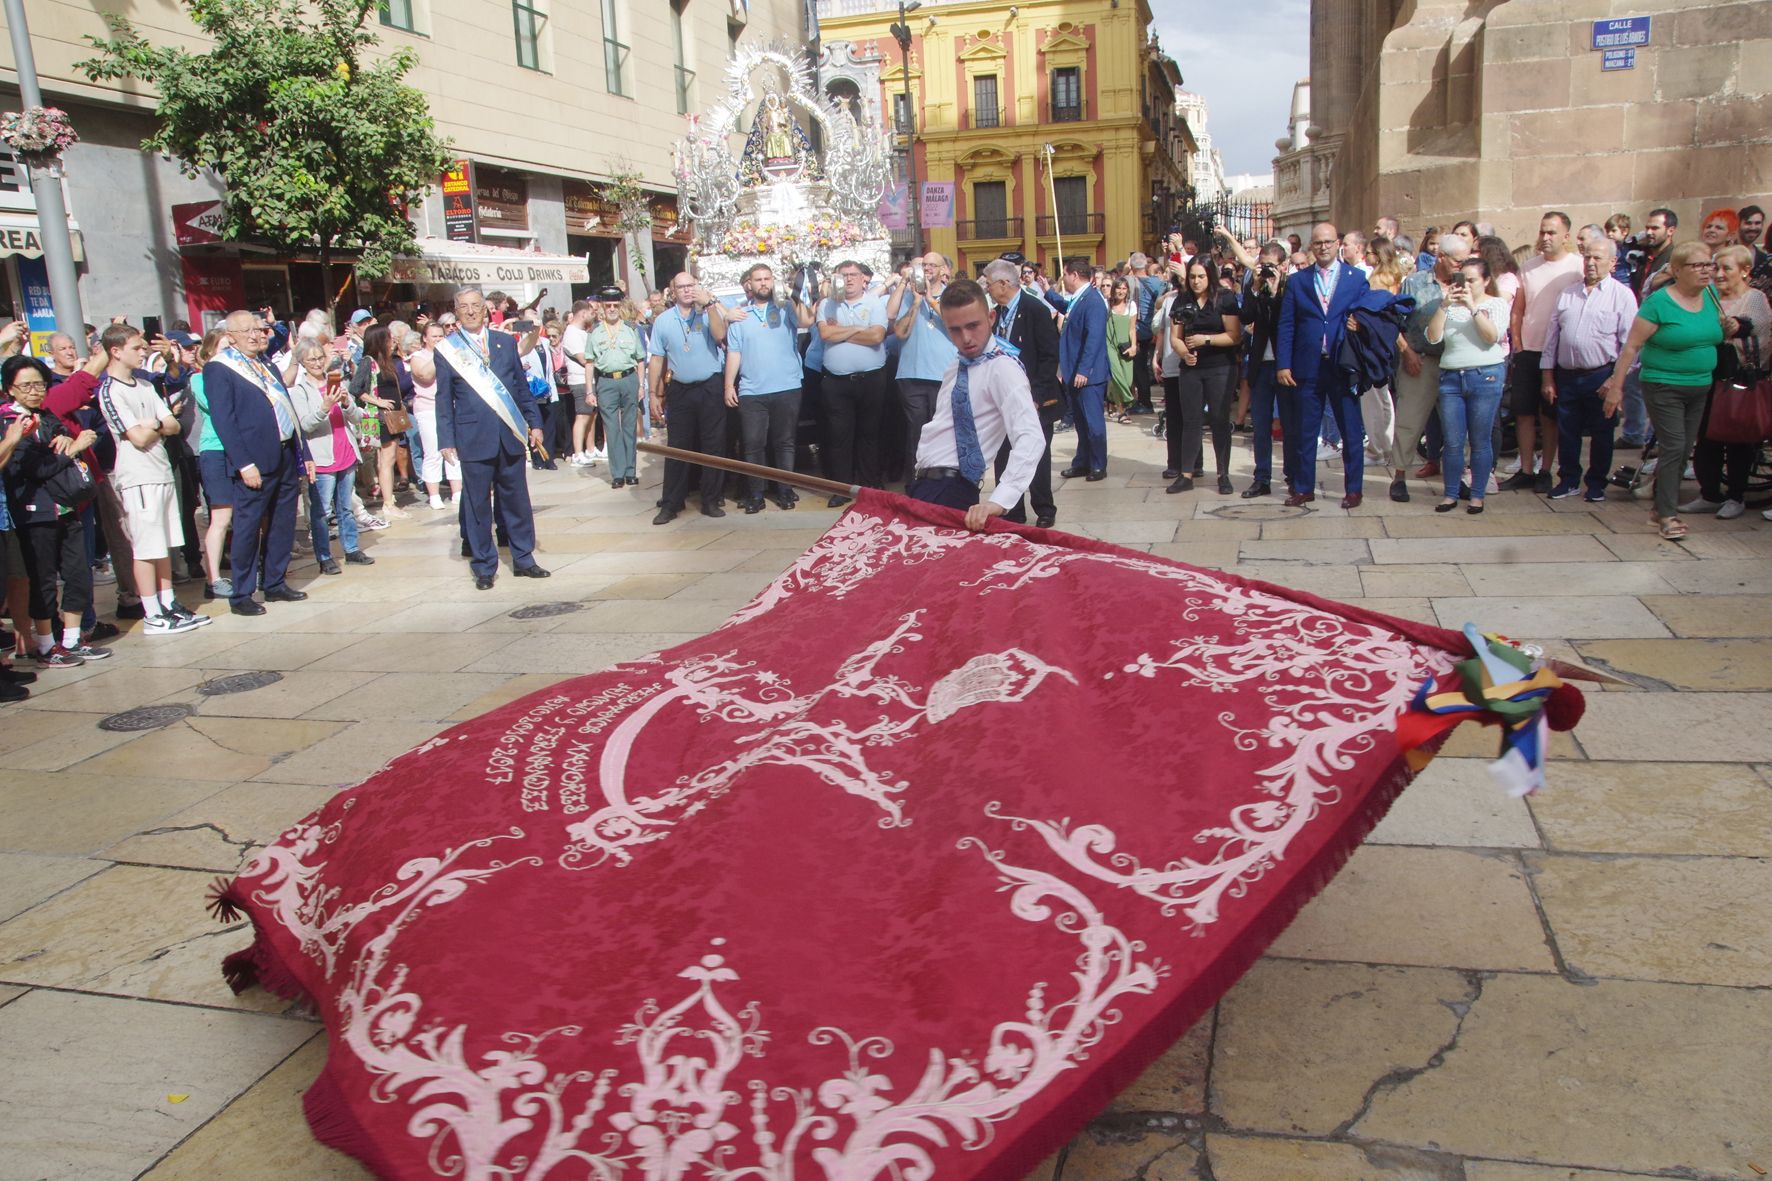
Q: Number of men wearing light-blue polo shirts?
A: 4